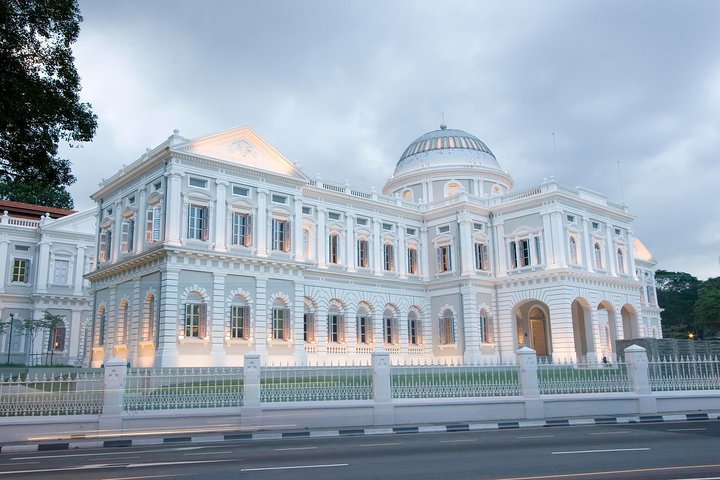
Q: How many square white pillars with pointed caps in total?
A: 5